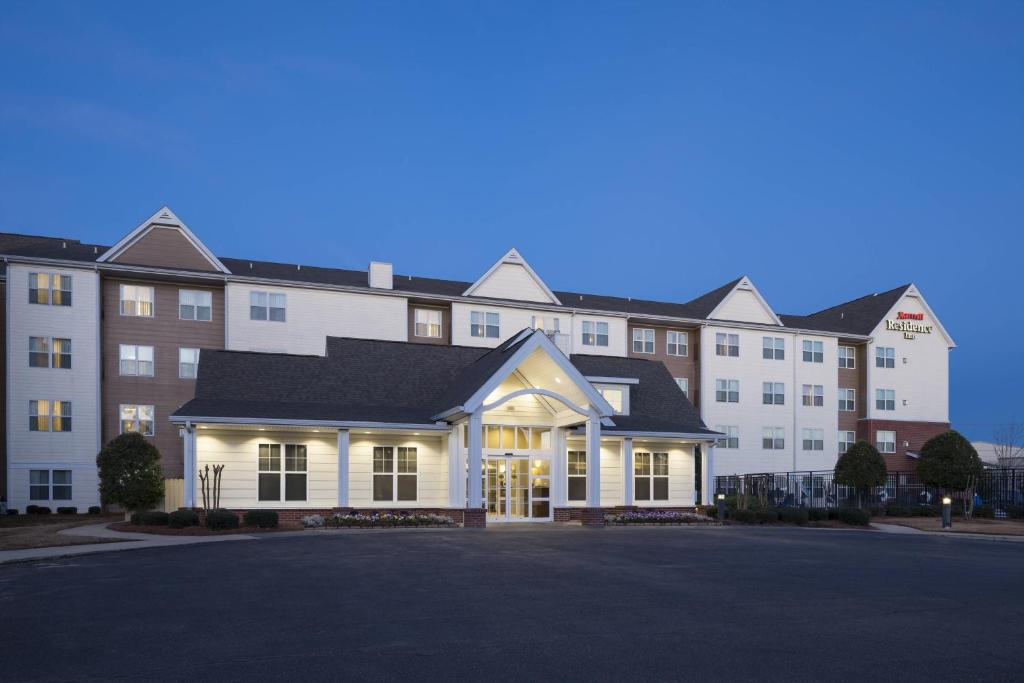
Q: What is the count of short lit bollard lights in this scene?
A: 2